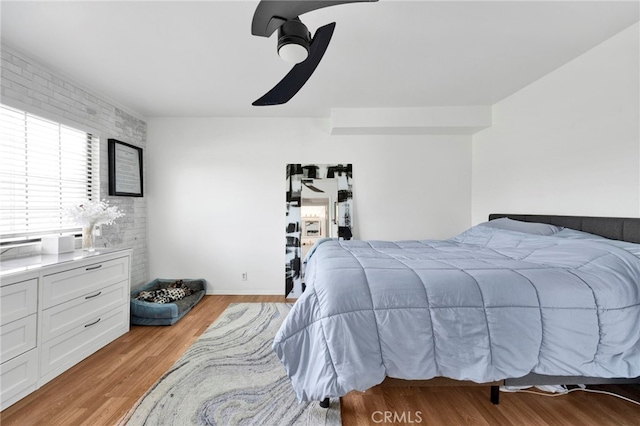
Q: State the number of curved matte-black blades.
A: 2